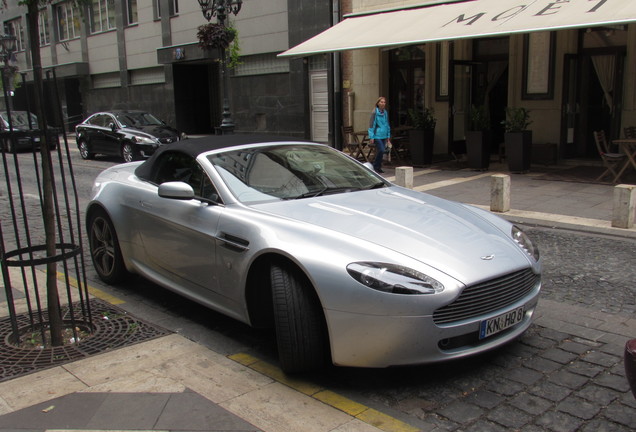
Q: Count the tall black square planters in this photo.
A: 3